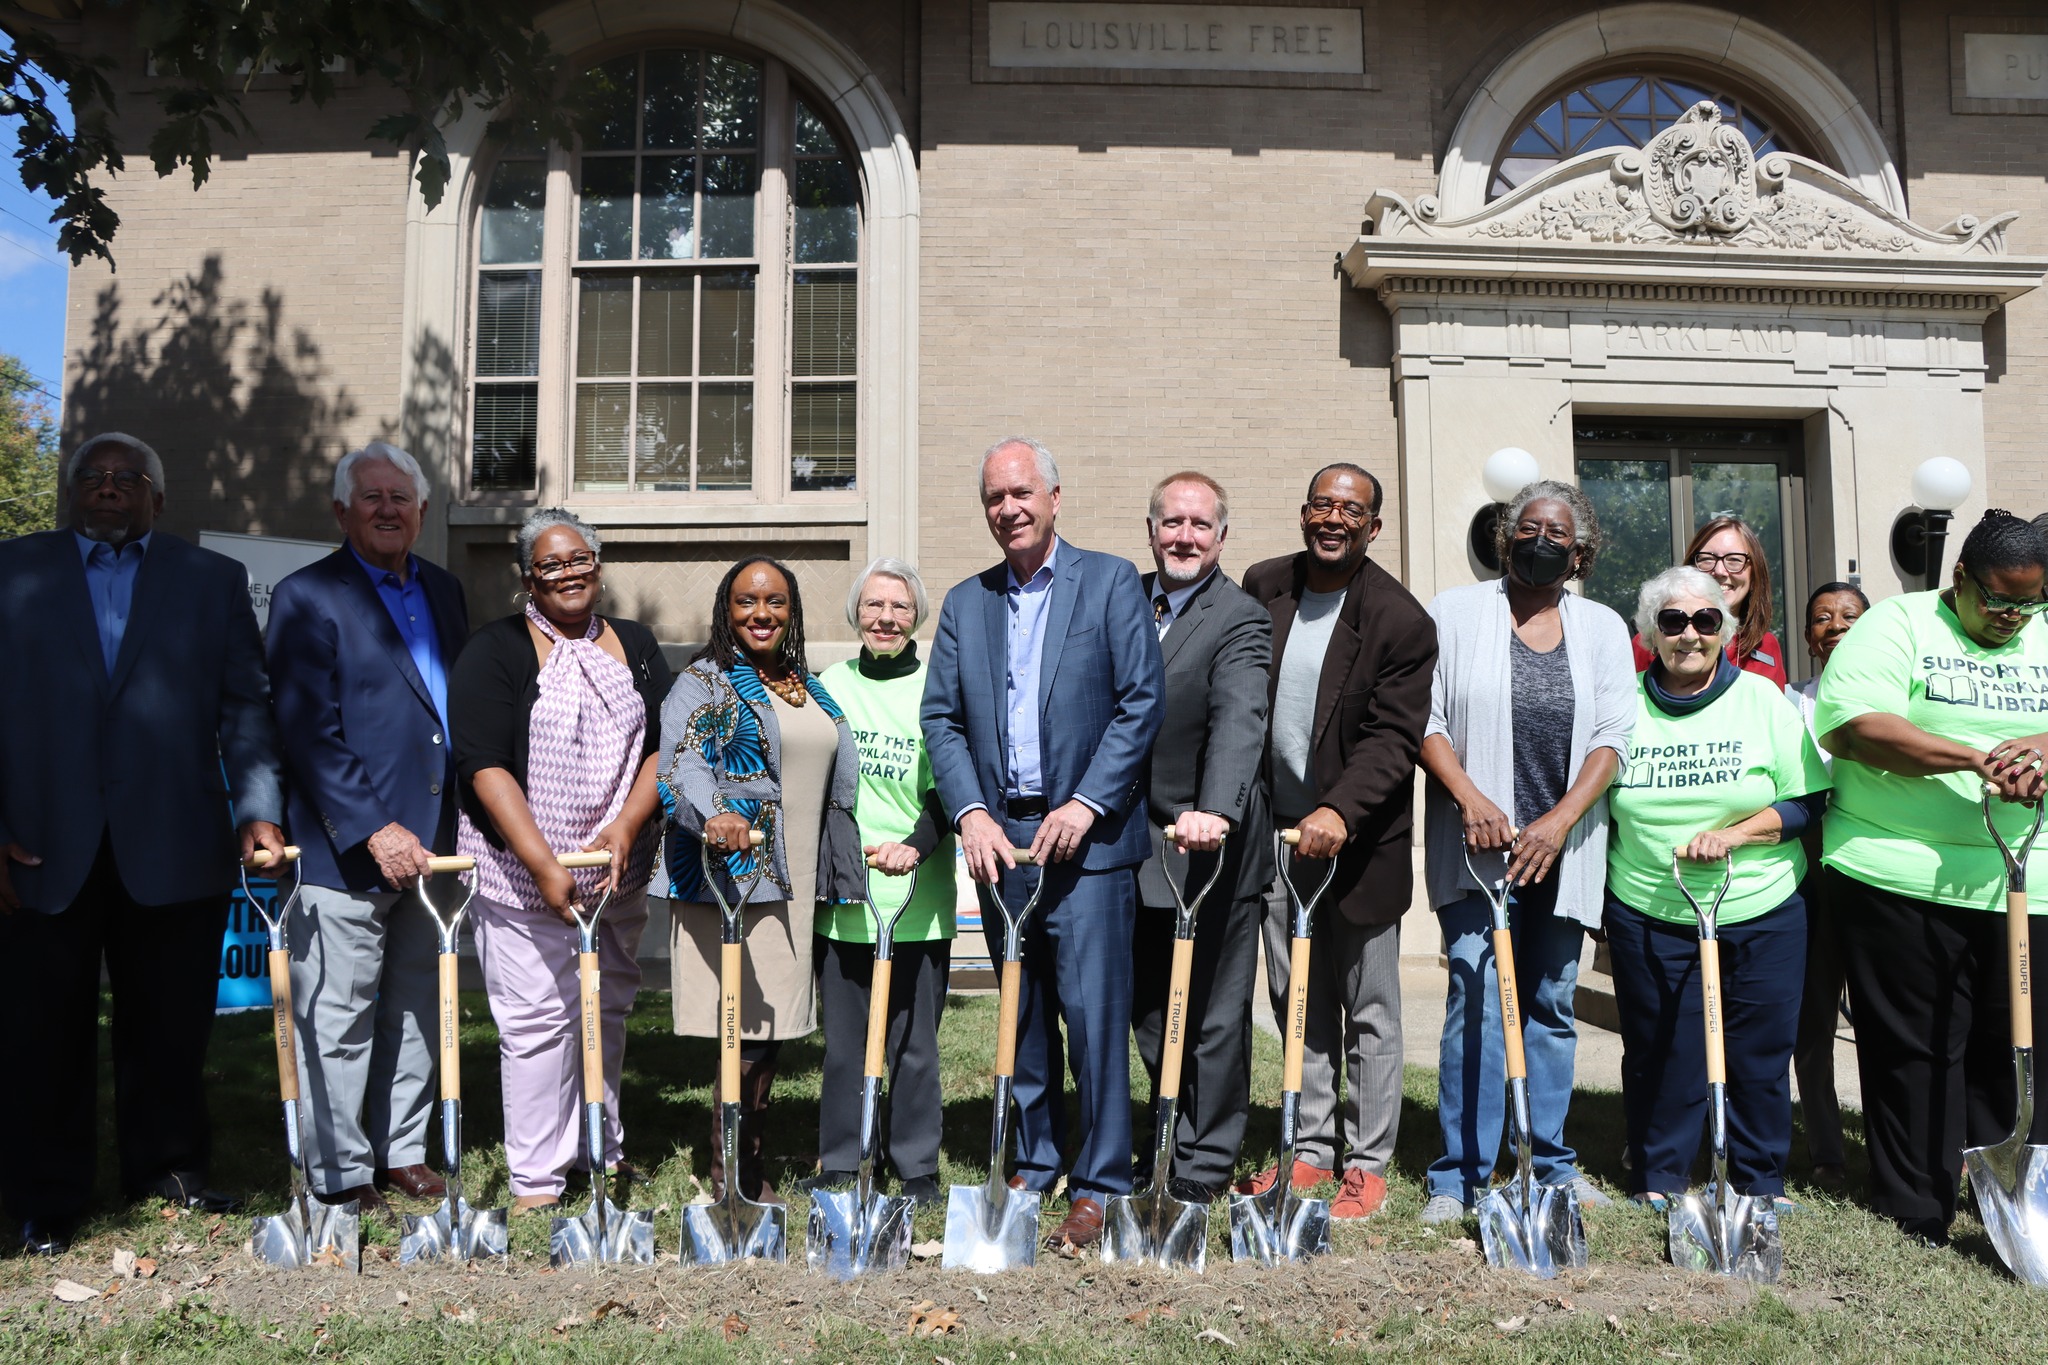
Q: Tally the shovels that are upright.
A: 11